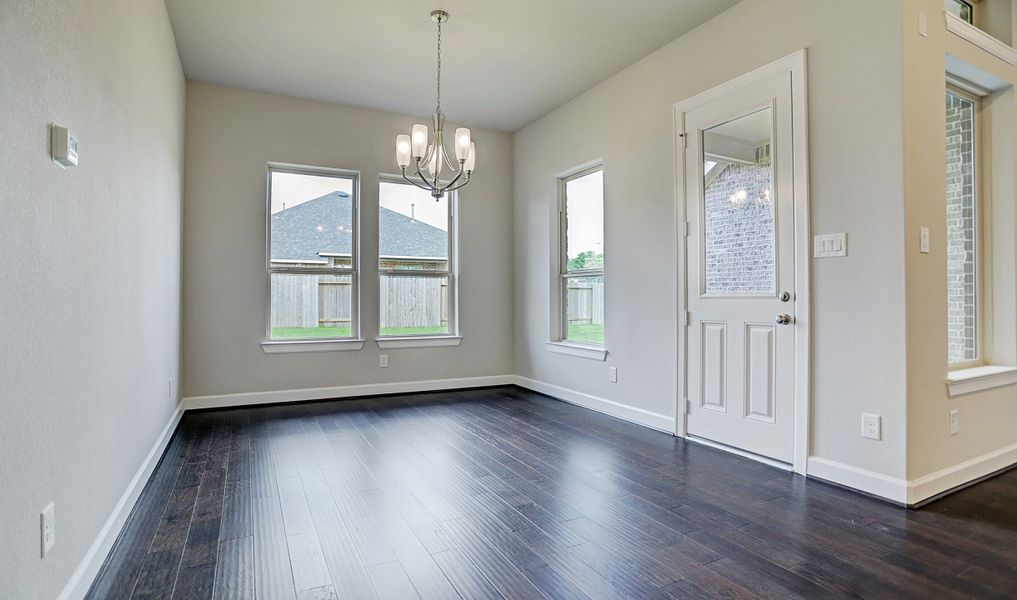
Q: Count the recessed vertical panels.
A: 2